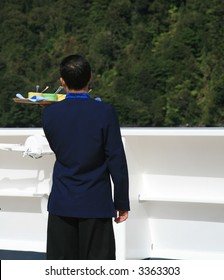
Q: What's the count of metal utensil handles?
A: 4